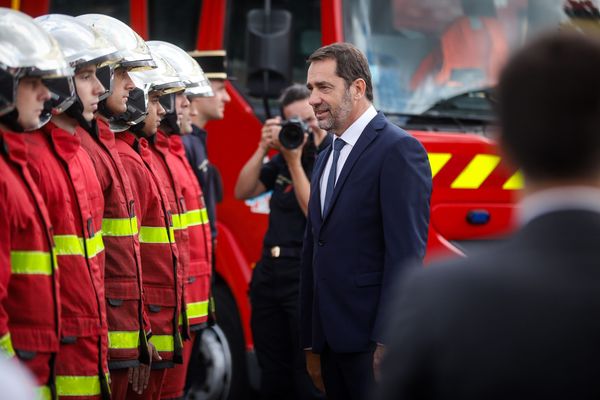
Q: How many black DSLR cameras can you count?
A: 1